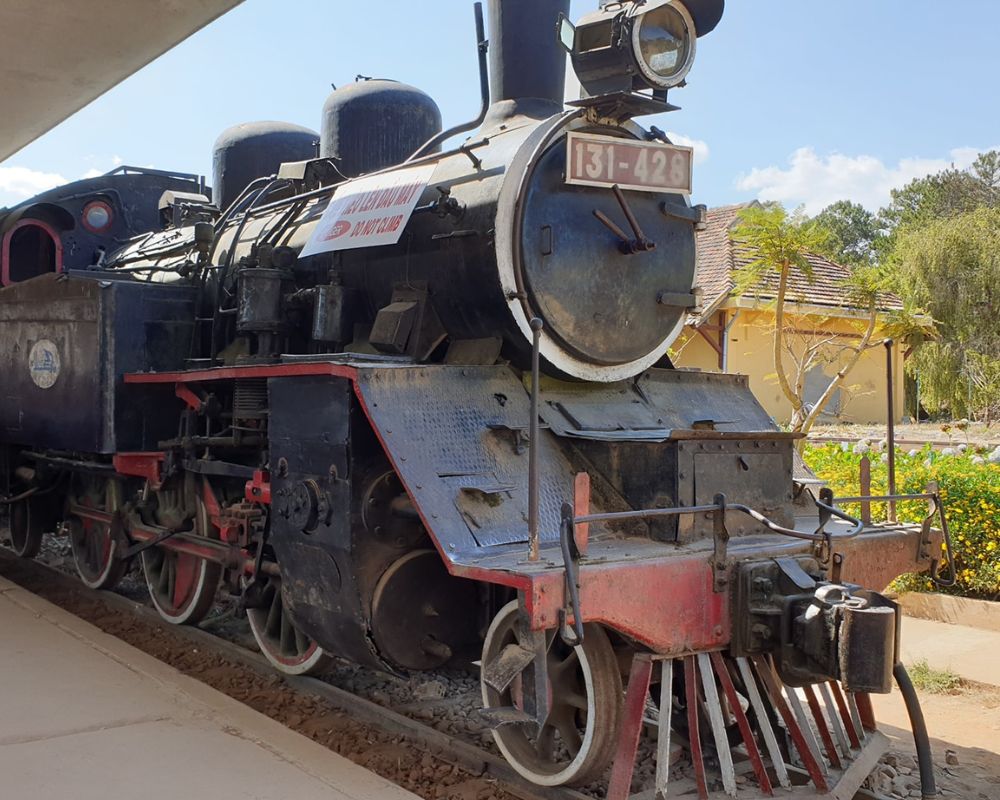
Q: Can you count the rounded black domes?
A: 2